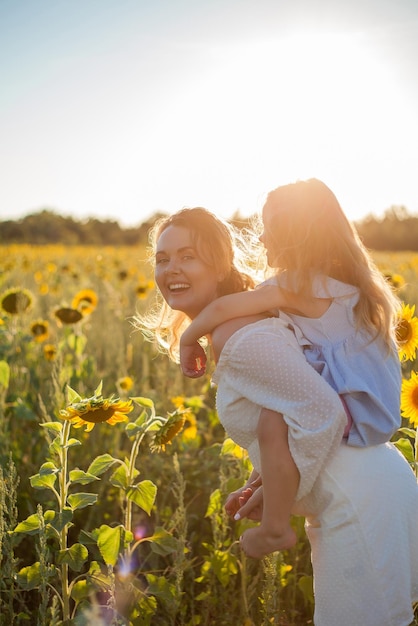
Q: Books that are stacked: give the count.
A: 0